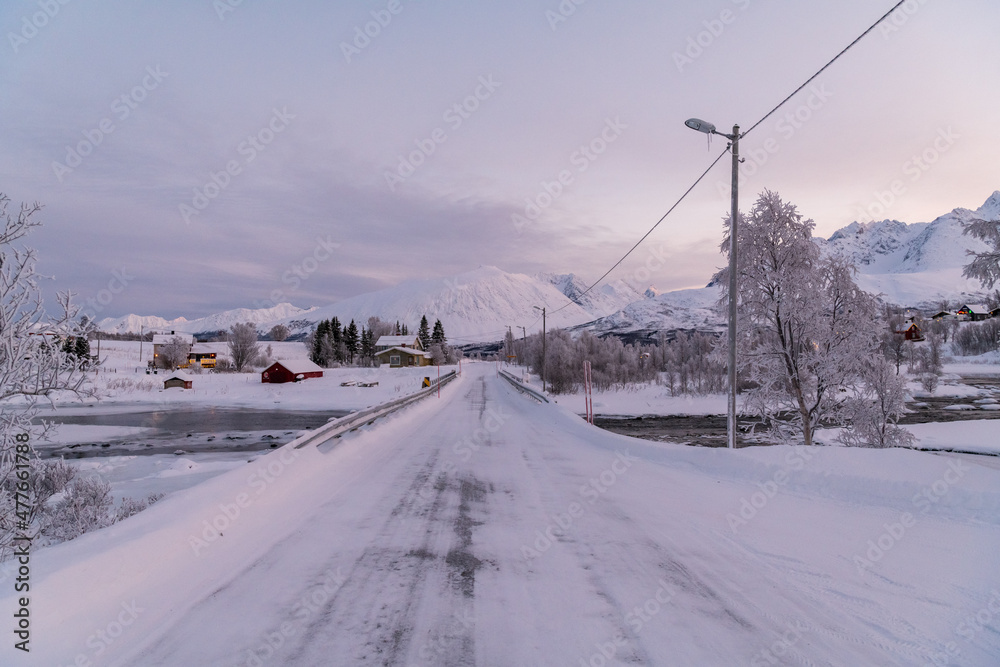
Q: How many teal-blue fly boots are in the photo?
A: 0